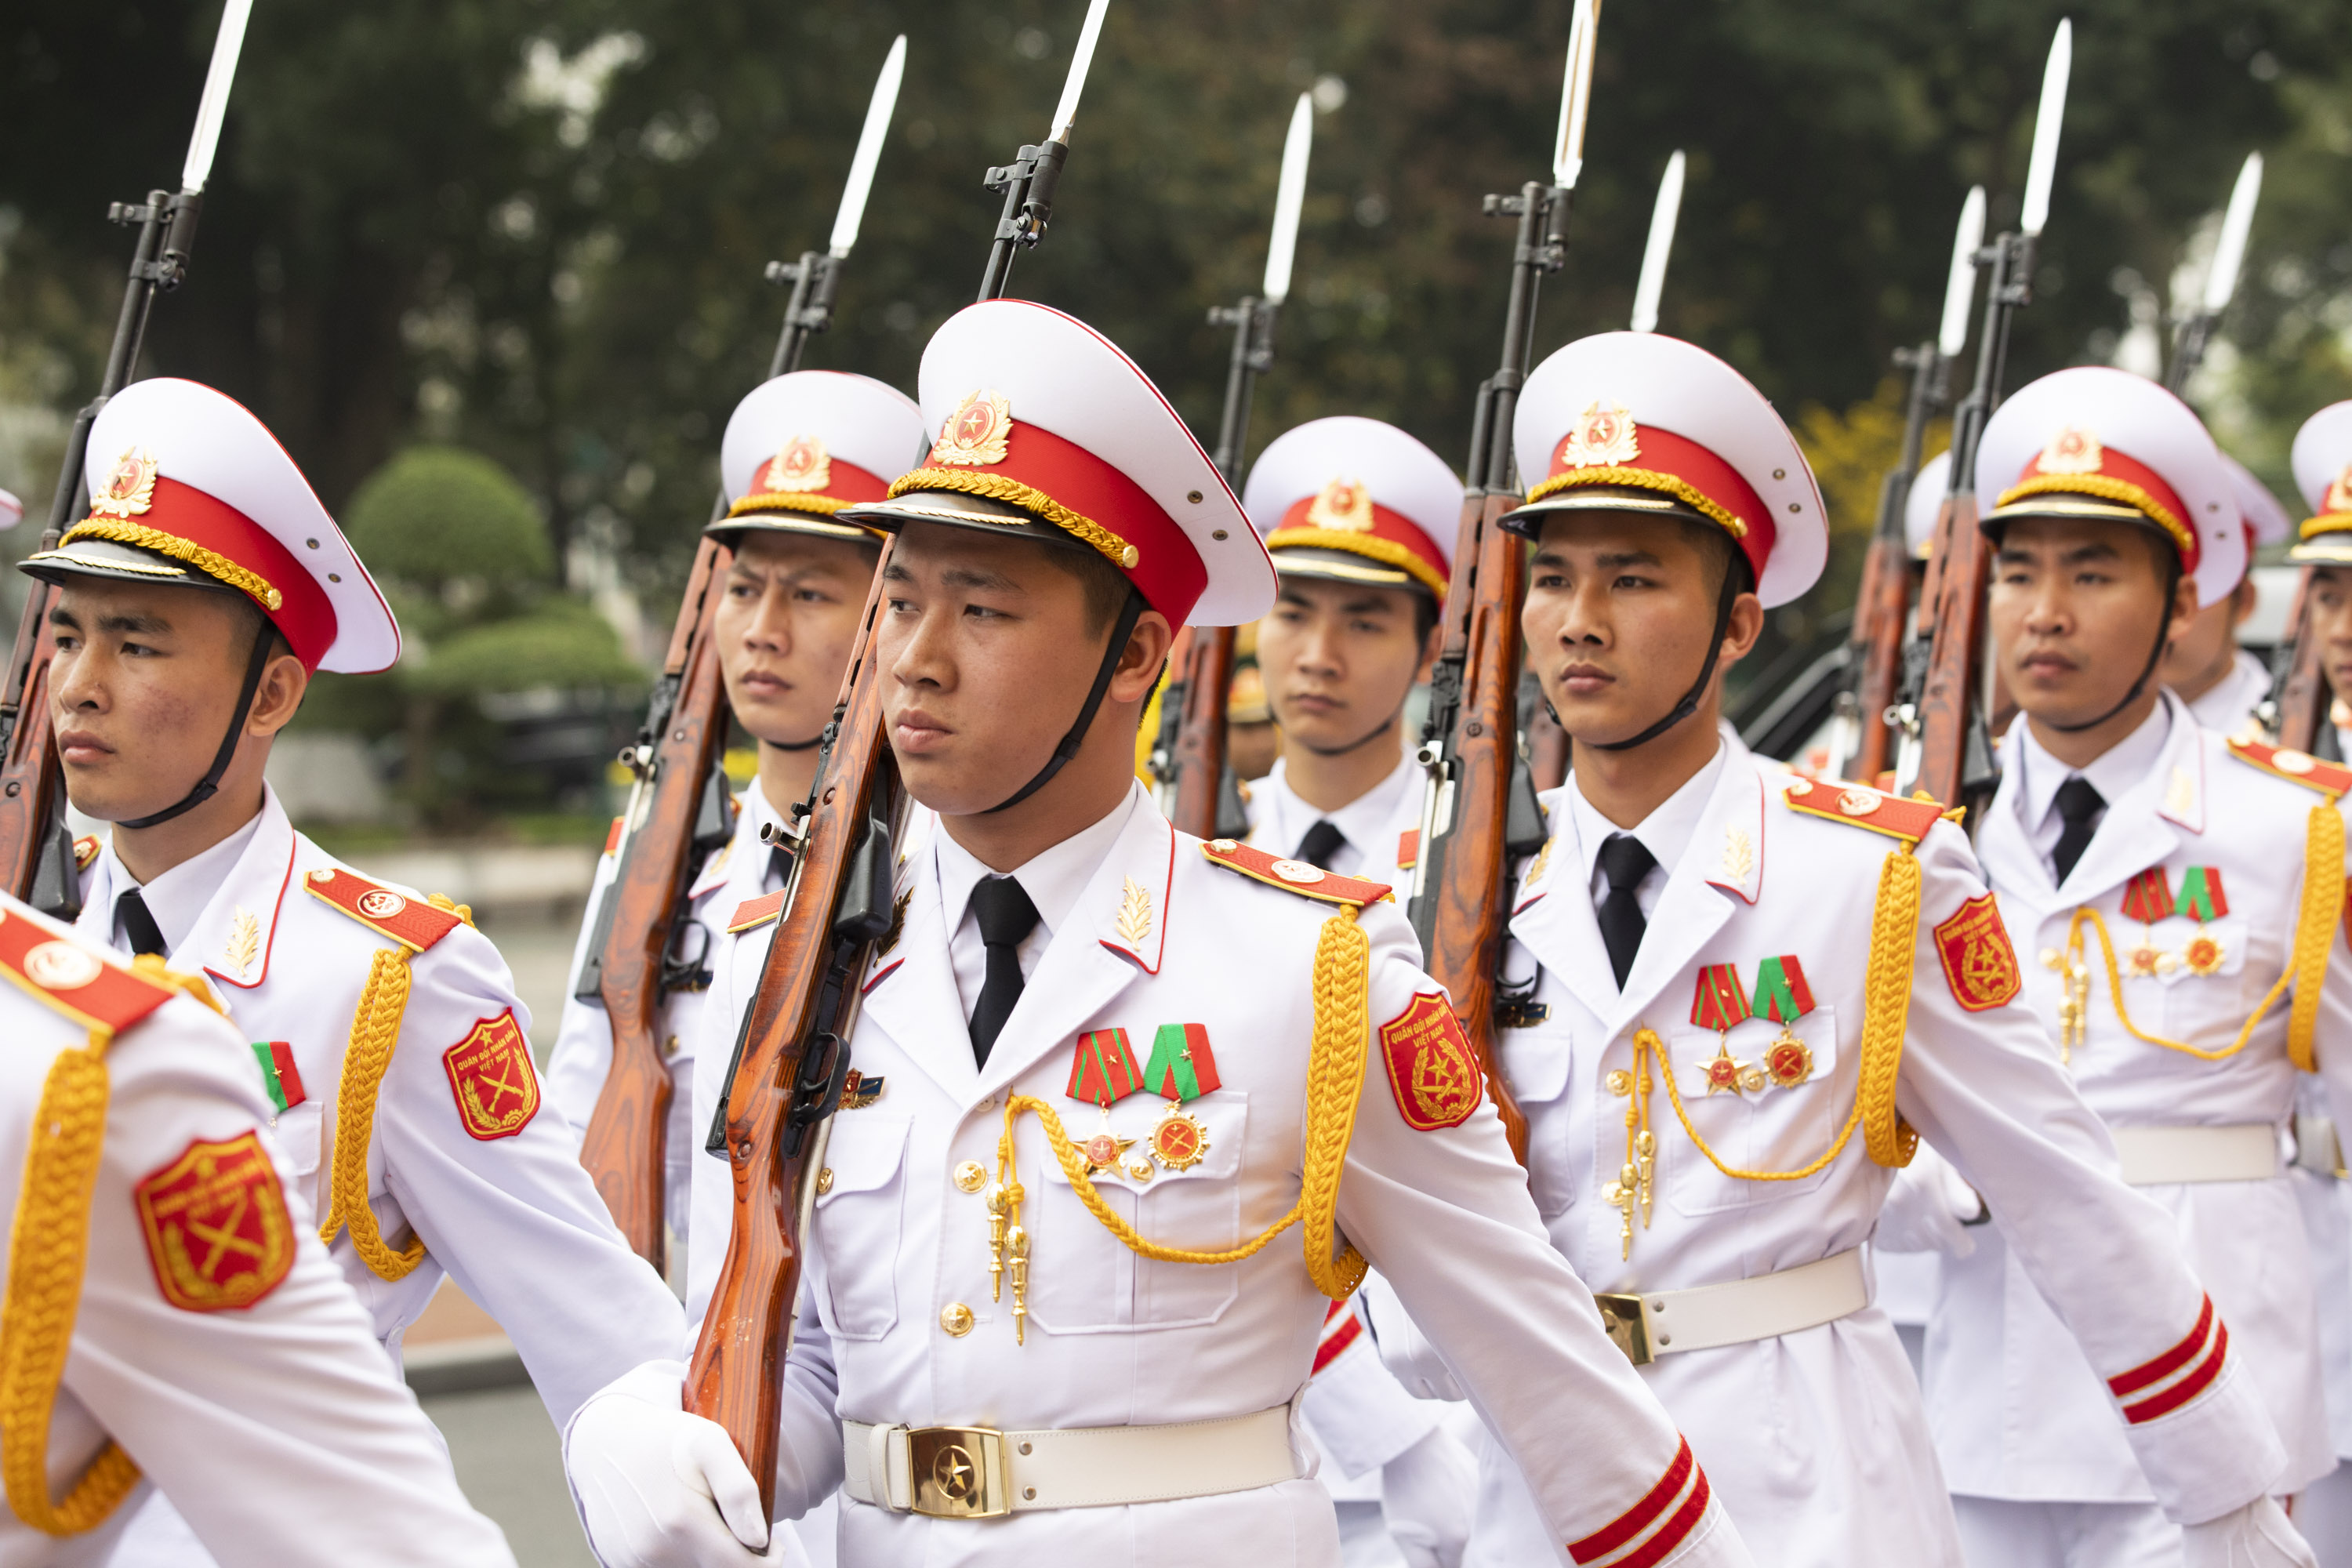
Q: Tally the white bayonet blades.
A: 9